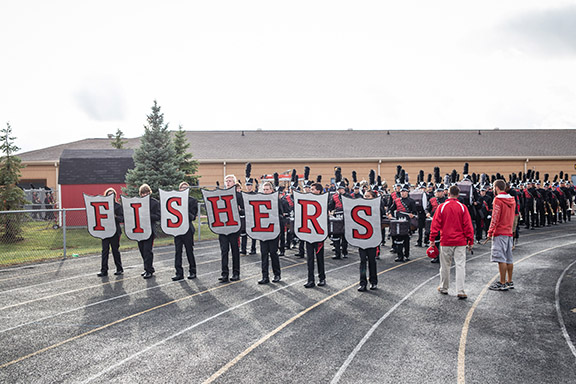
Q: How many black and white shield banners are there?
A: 7